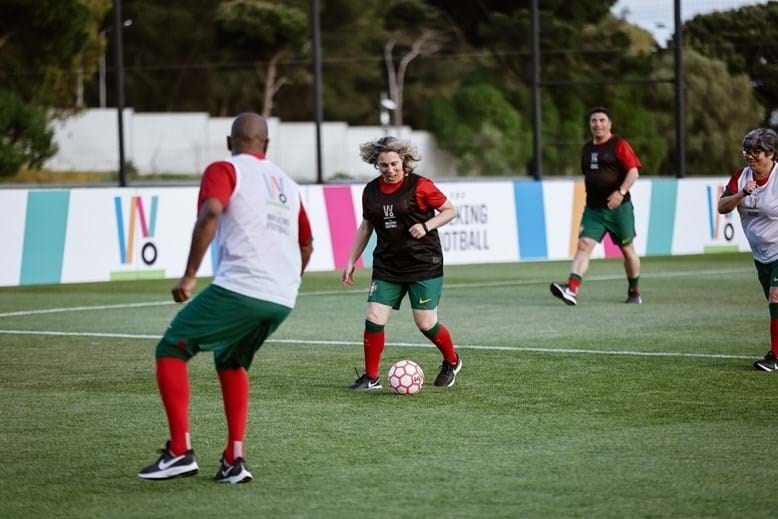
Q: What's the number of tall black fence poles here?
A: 4